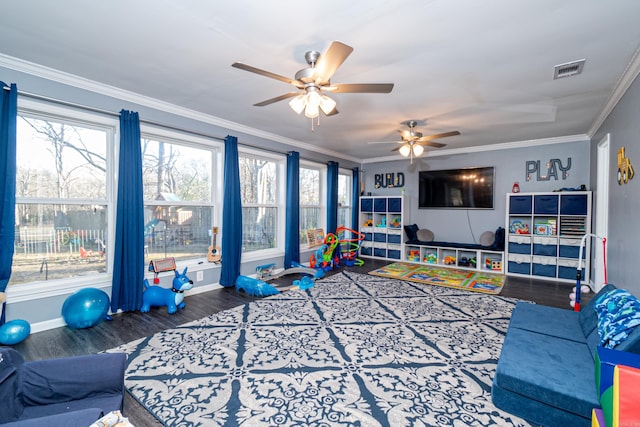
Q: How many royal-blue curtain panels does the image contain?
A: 6